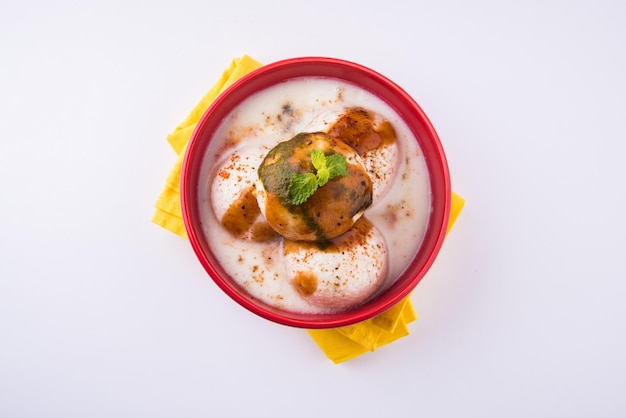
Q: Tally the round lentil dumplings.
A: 4